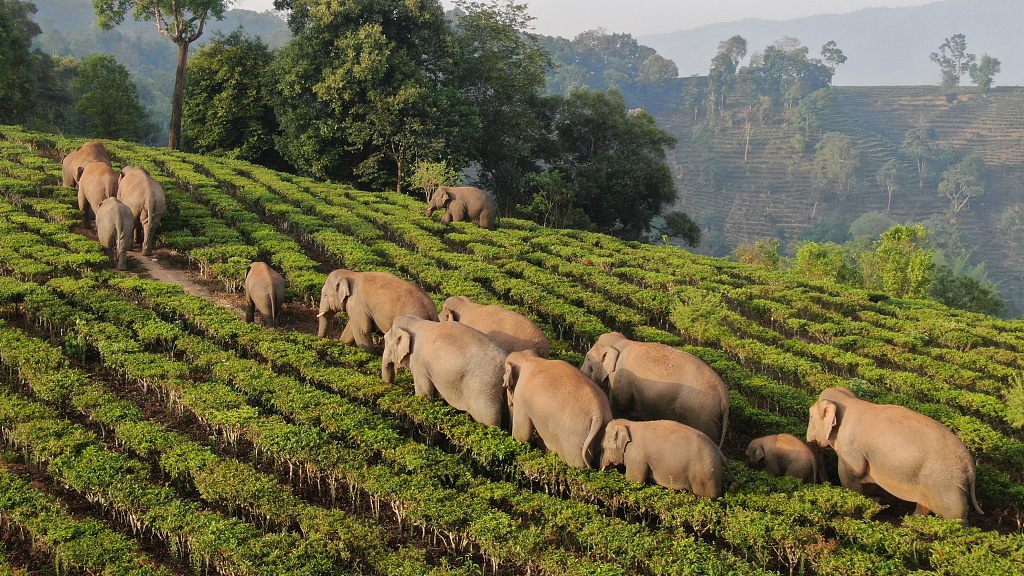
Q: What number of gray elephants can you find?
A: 14